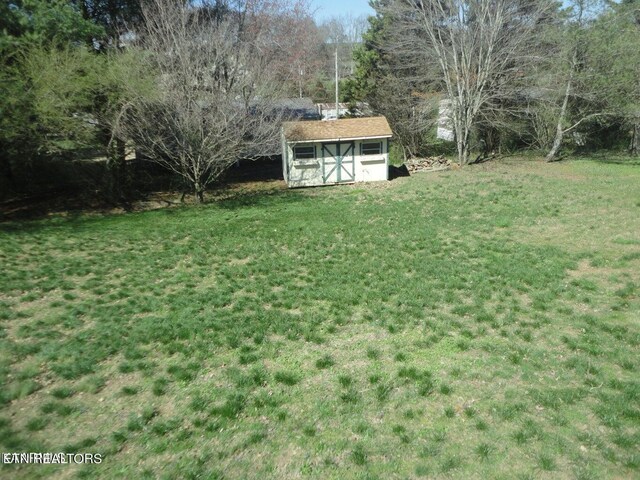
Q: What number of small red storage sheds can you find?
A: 0